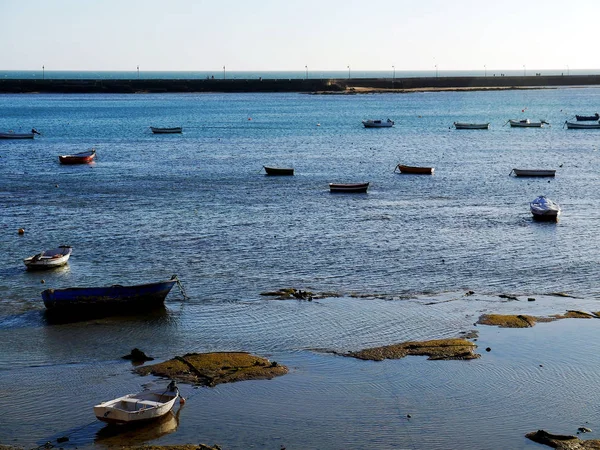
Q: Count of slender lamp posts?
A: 10